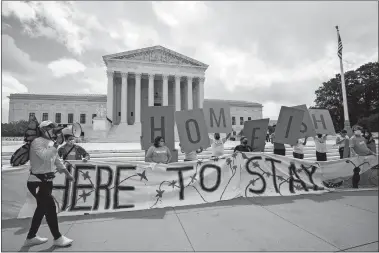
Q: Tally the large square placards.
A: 7